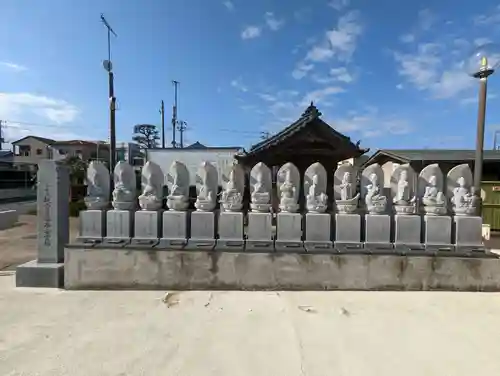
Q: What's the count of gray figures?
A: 14